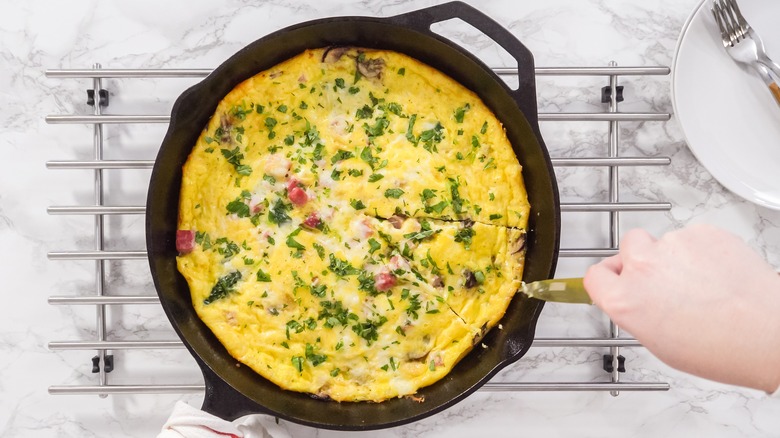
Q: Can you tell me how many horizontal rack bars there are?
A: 8